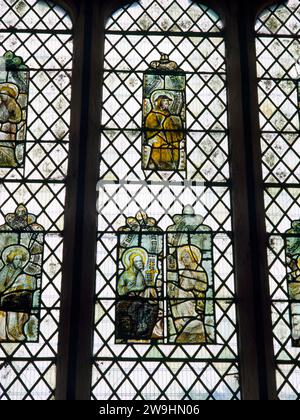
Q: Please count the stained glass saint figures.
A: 5